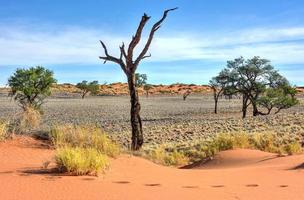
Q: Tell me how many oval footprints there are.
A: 7